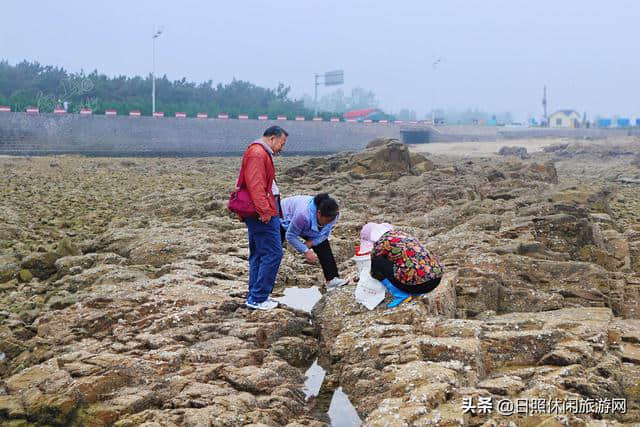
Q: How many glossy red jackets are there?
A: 1